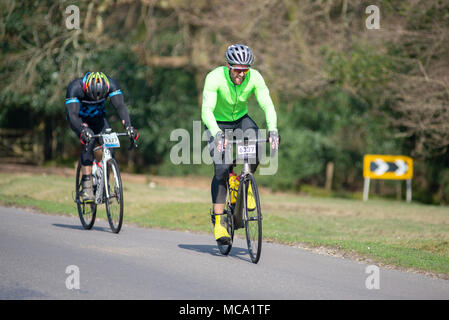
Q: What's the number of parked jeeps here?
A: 0